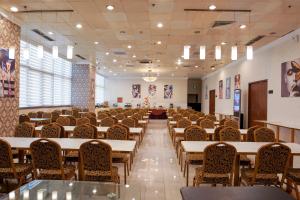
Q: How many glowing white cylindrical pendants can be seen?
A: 10